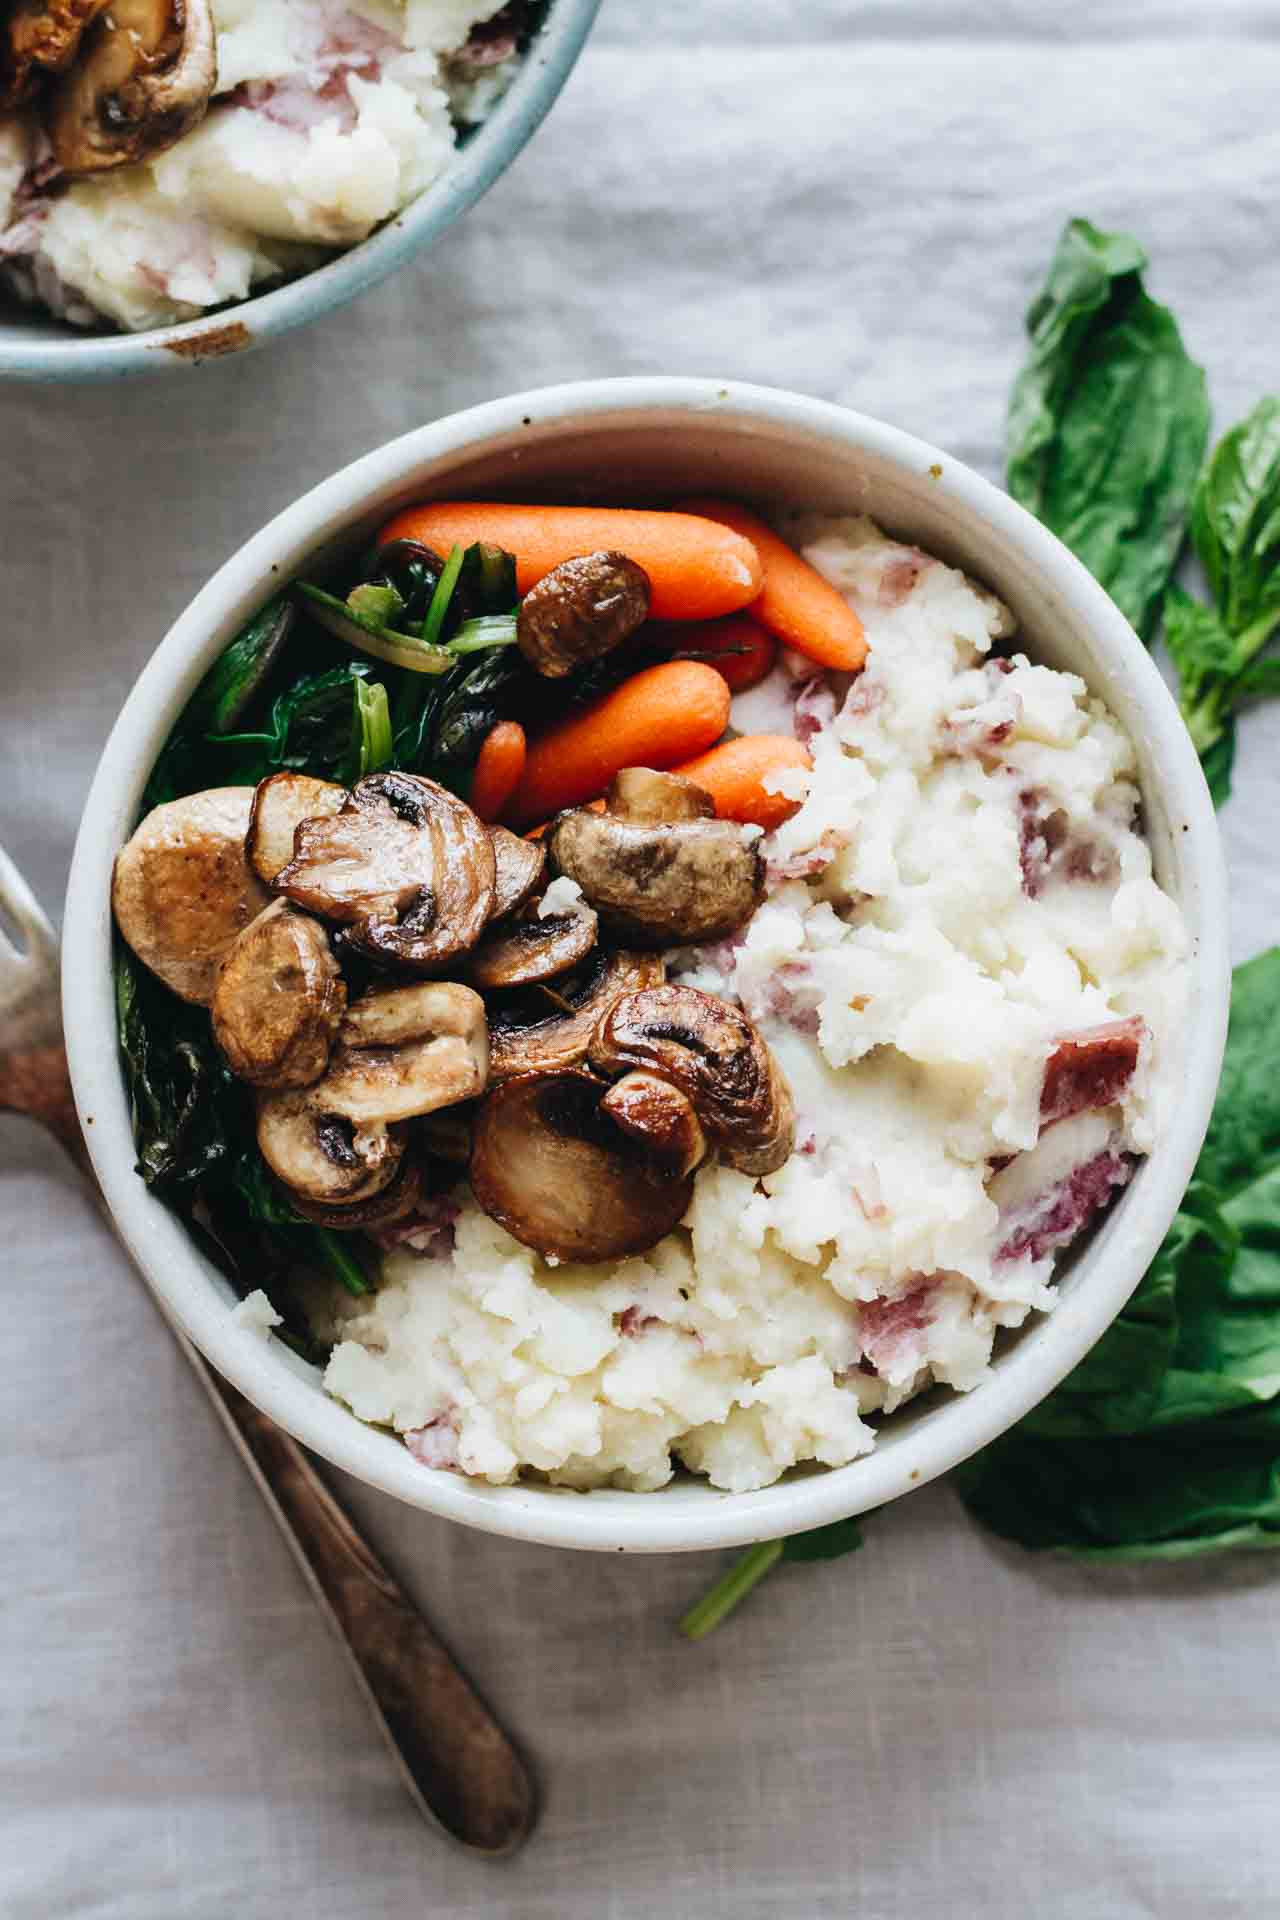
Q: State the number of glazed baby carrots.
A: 6